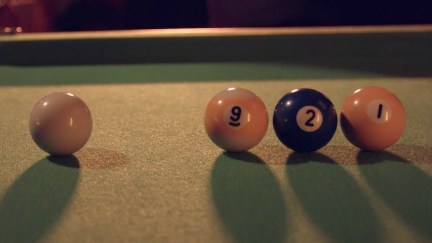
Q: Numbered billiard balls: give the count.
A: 3